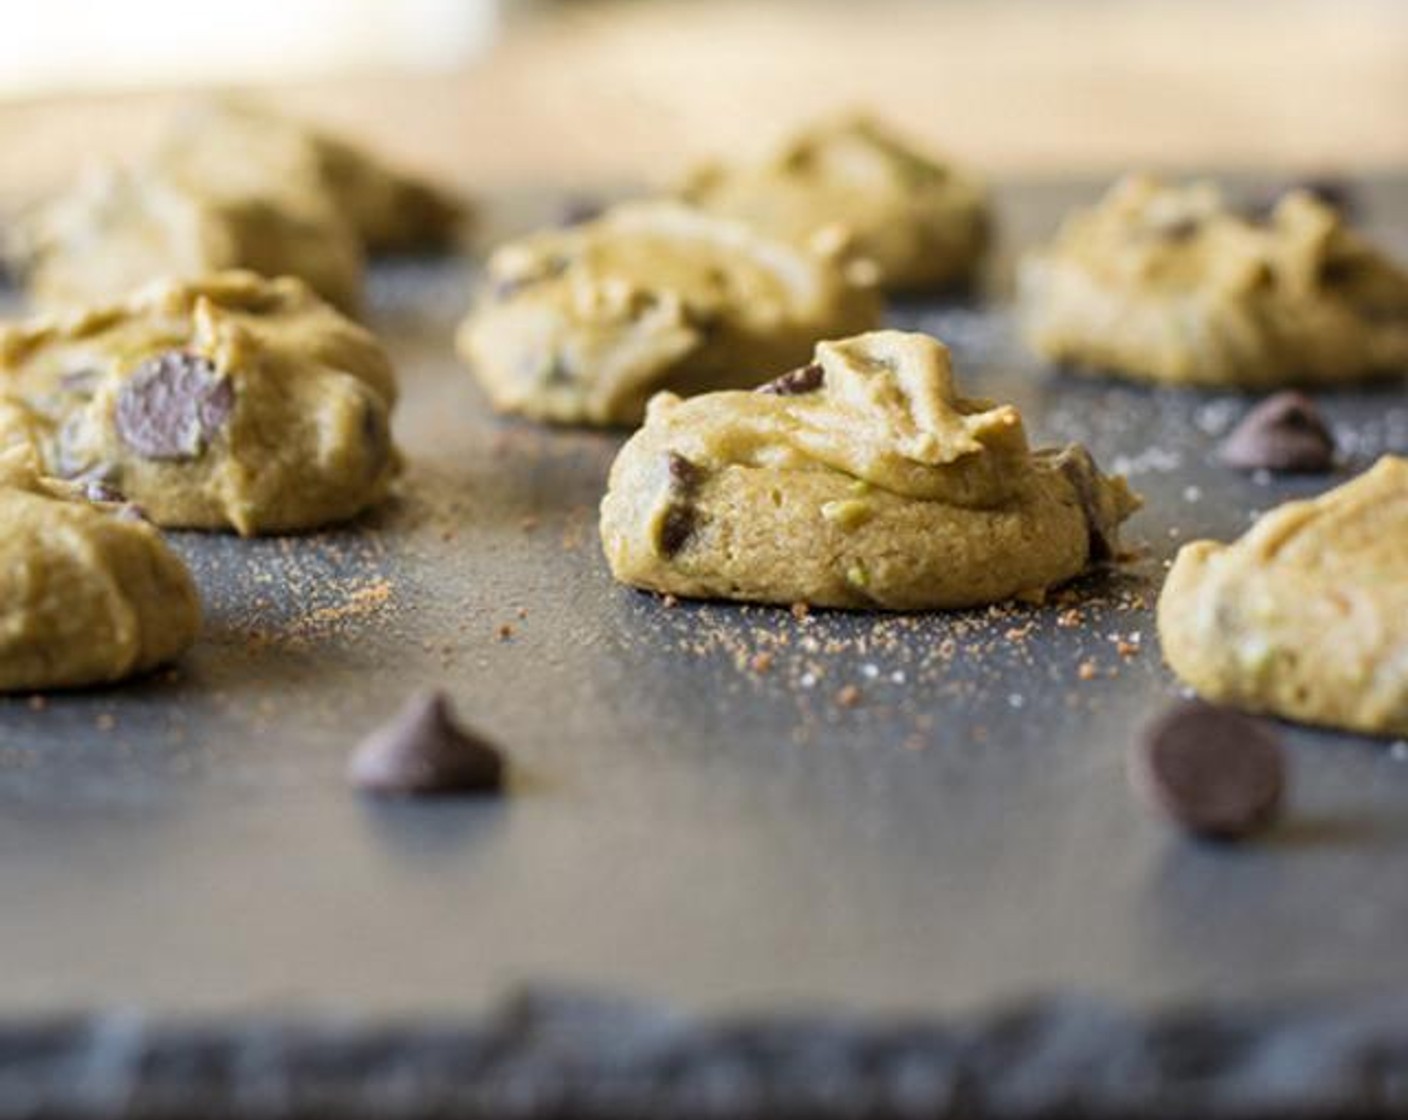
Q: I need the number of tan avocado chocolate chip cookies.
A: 9